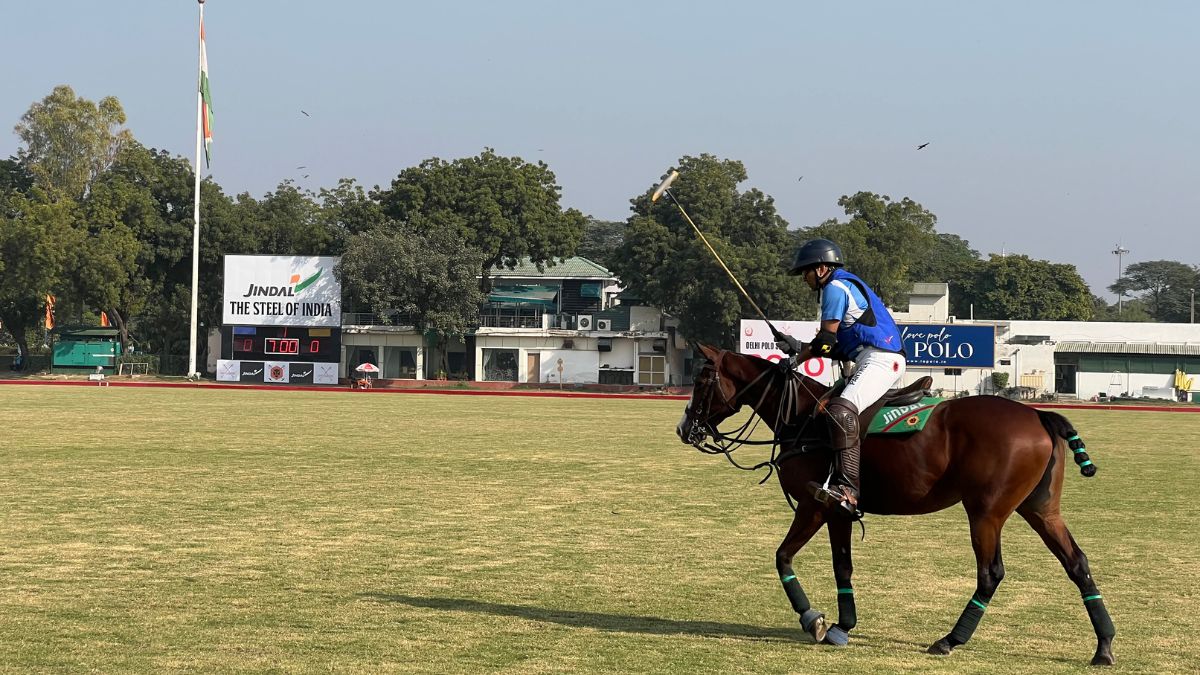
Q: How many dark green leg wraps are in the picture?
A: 4